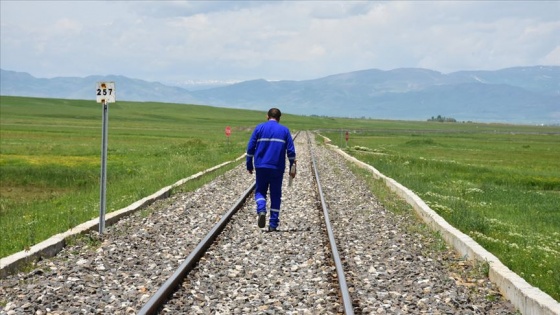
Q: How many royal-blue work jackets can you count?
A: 1